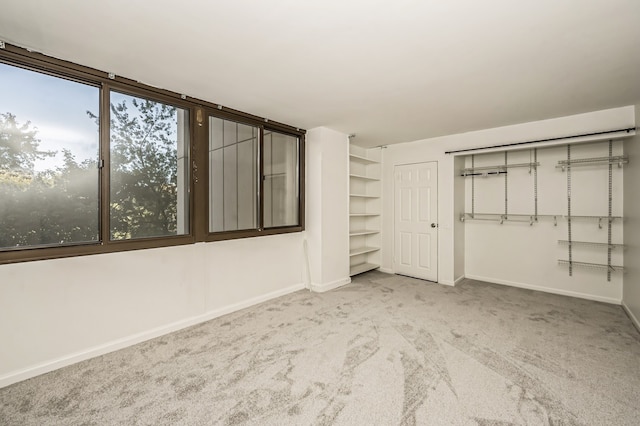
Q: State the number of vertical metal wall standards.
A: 5